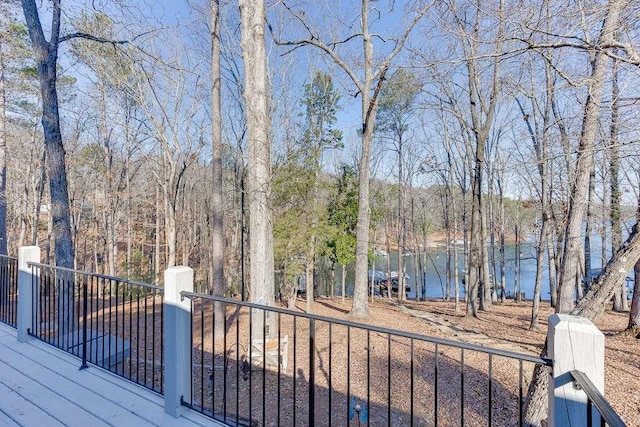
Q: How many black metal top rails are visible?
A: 4